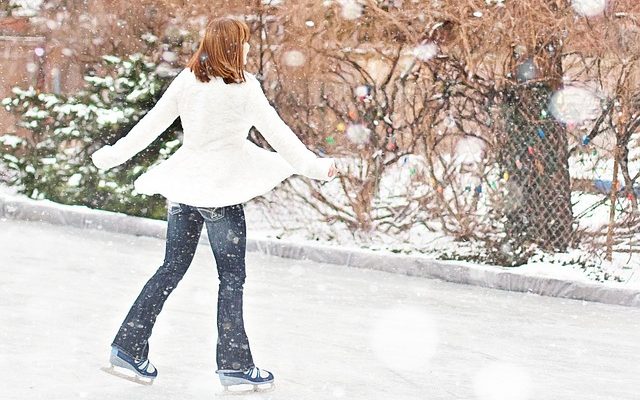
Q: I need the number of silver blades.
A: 2